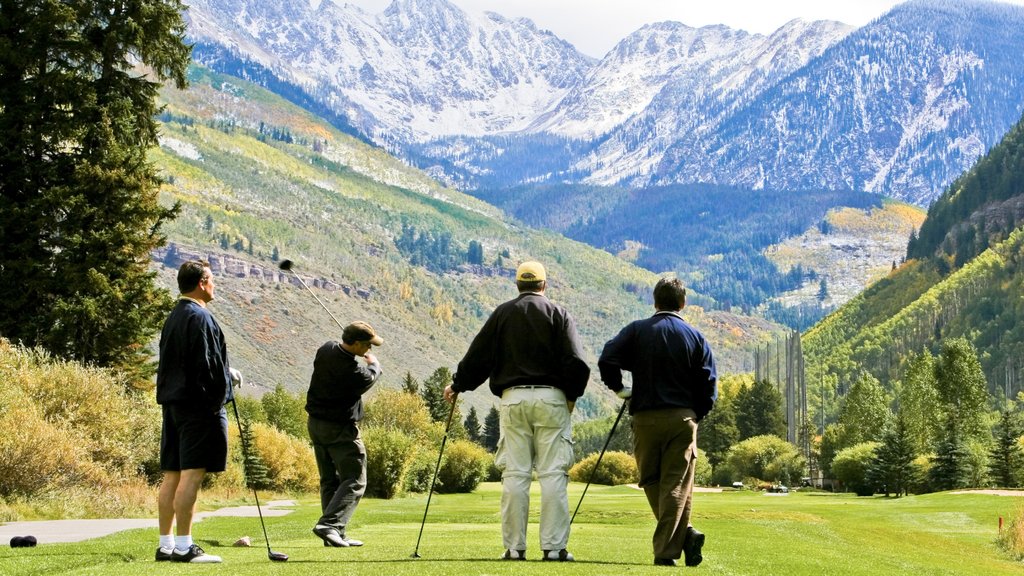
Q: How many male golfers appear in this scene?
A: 4